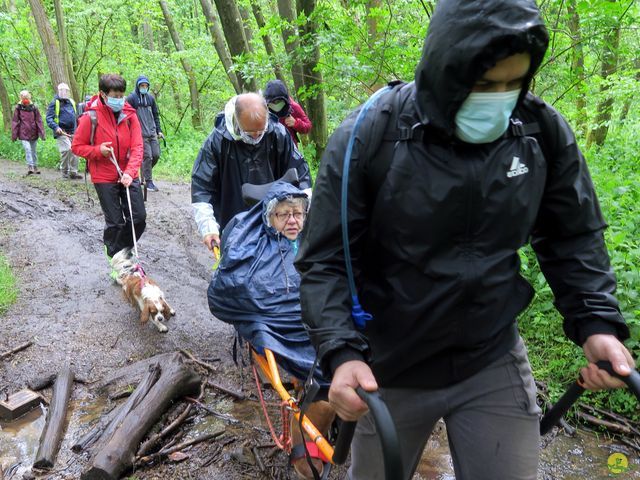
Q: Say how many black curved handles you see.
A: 2